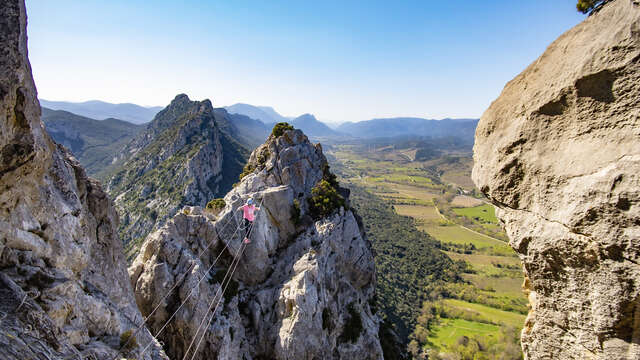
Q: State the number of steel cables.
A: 4